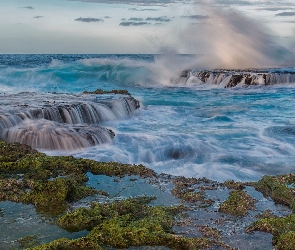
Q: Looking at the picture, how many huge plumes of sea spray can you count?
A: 1